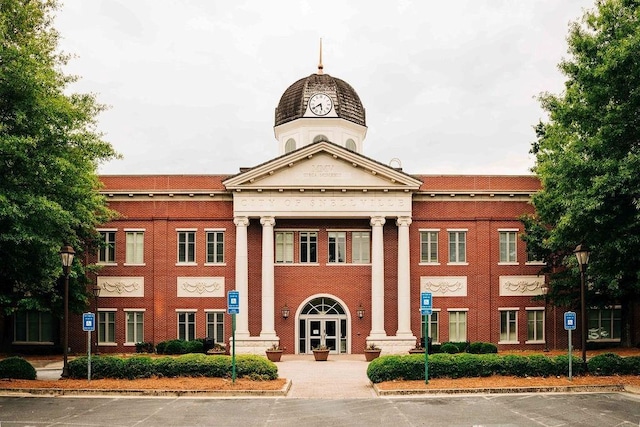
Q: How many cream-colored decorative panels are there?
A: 4